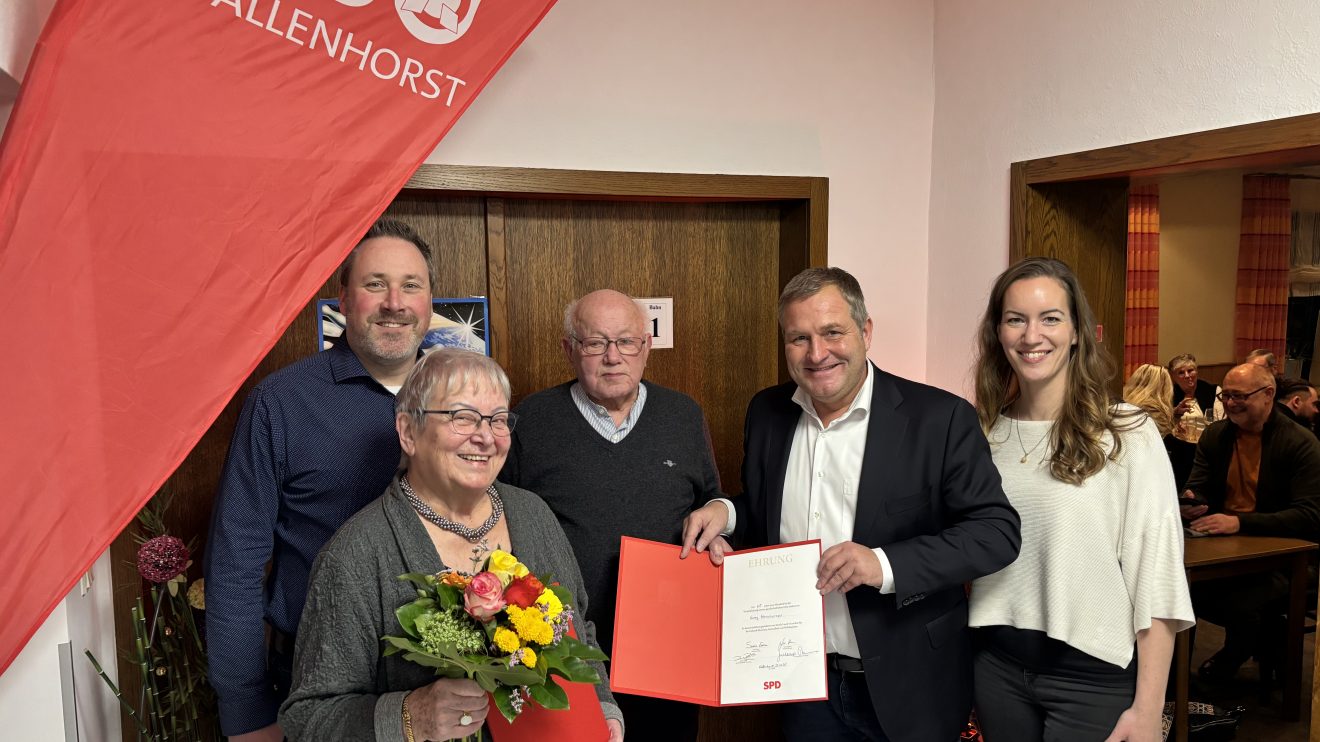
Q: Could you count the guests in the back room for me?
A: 5